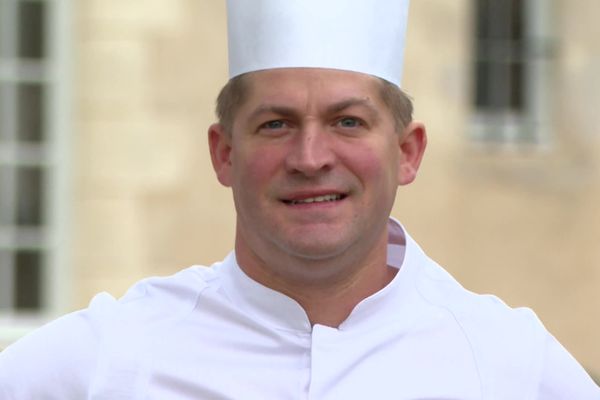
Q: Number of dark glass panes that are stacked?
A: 4